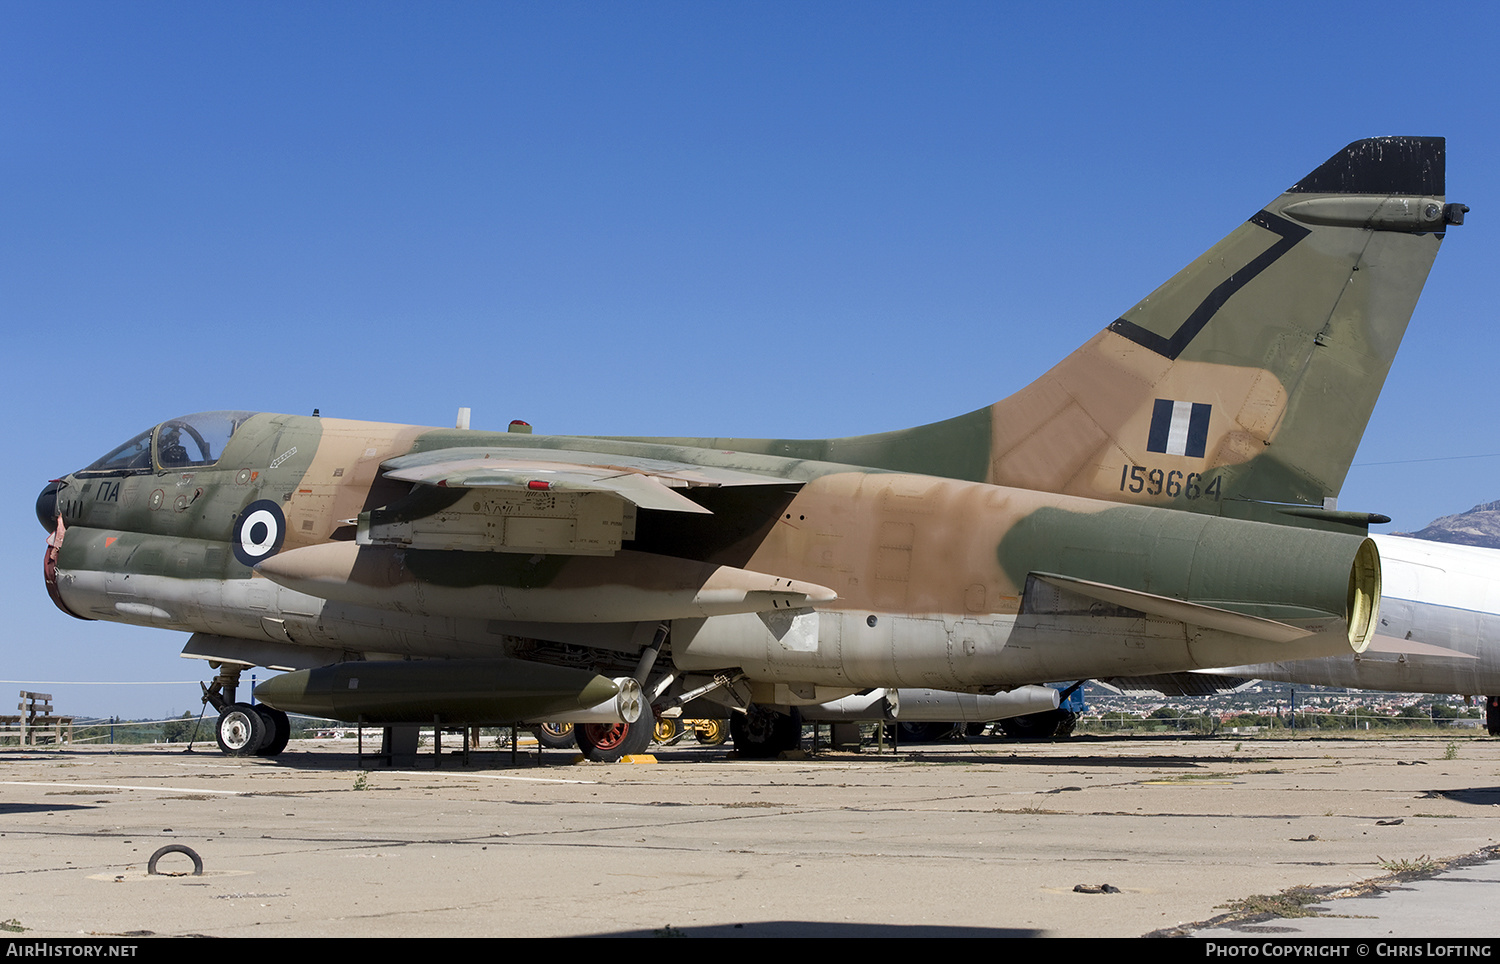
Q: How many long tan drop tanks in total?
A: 1